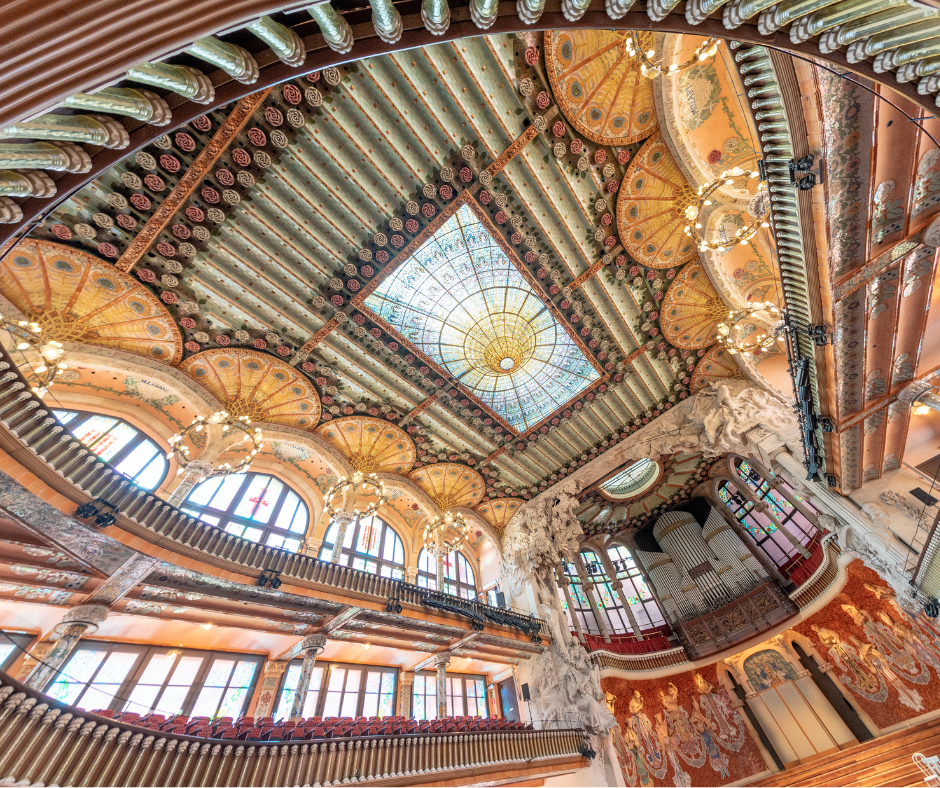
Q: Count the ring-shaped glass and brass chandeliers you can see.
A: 7